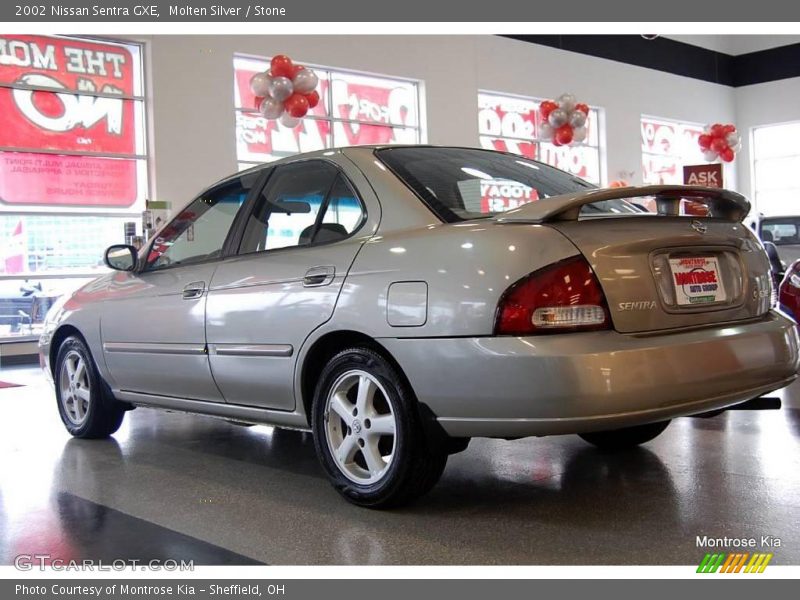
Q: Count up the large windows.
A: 5